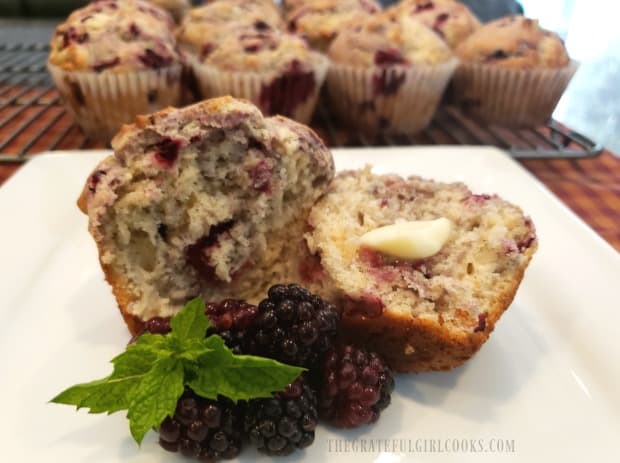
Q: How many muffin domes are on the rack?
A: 8